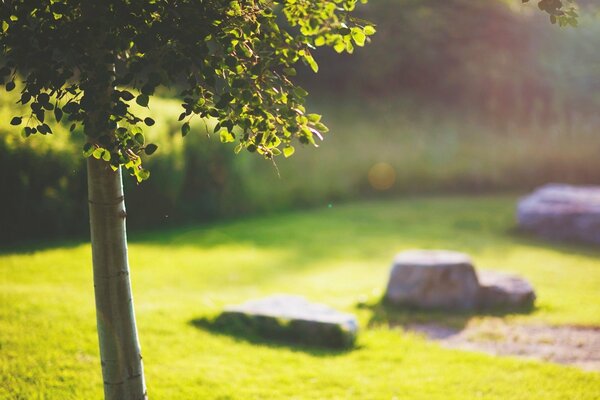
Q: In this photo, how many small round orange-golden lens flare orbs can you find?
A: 1